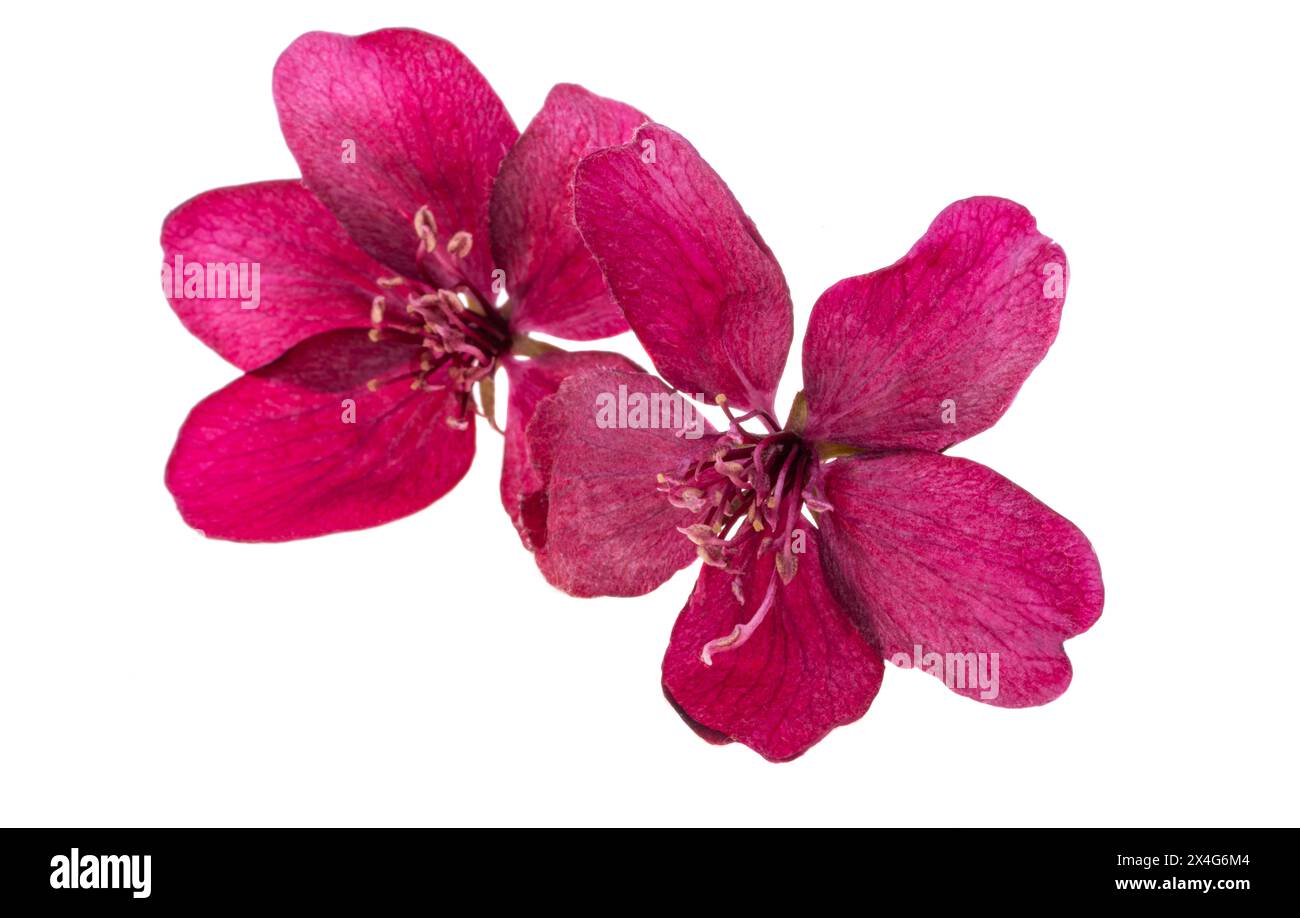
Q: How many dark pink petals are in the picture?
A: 10